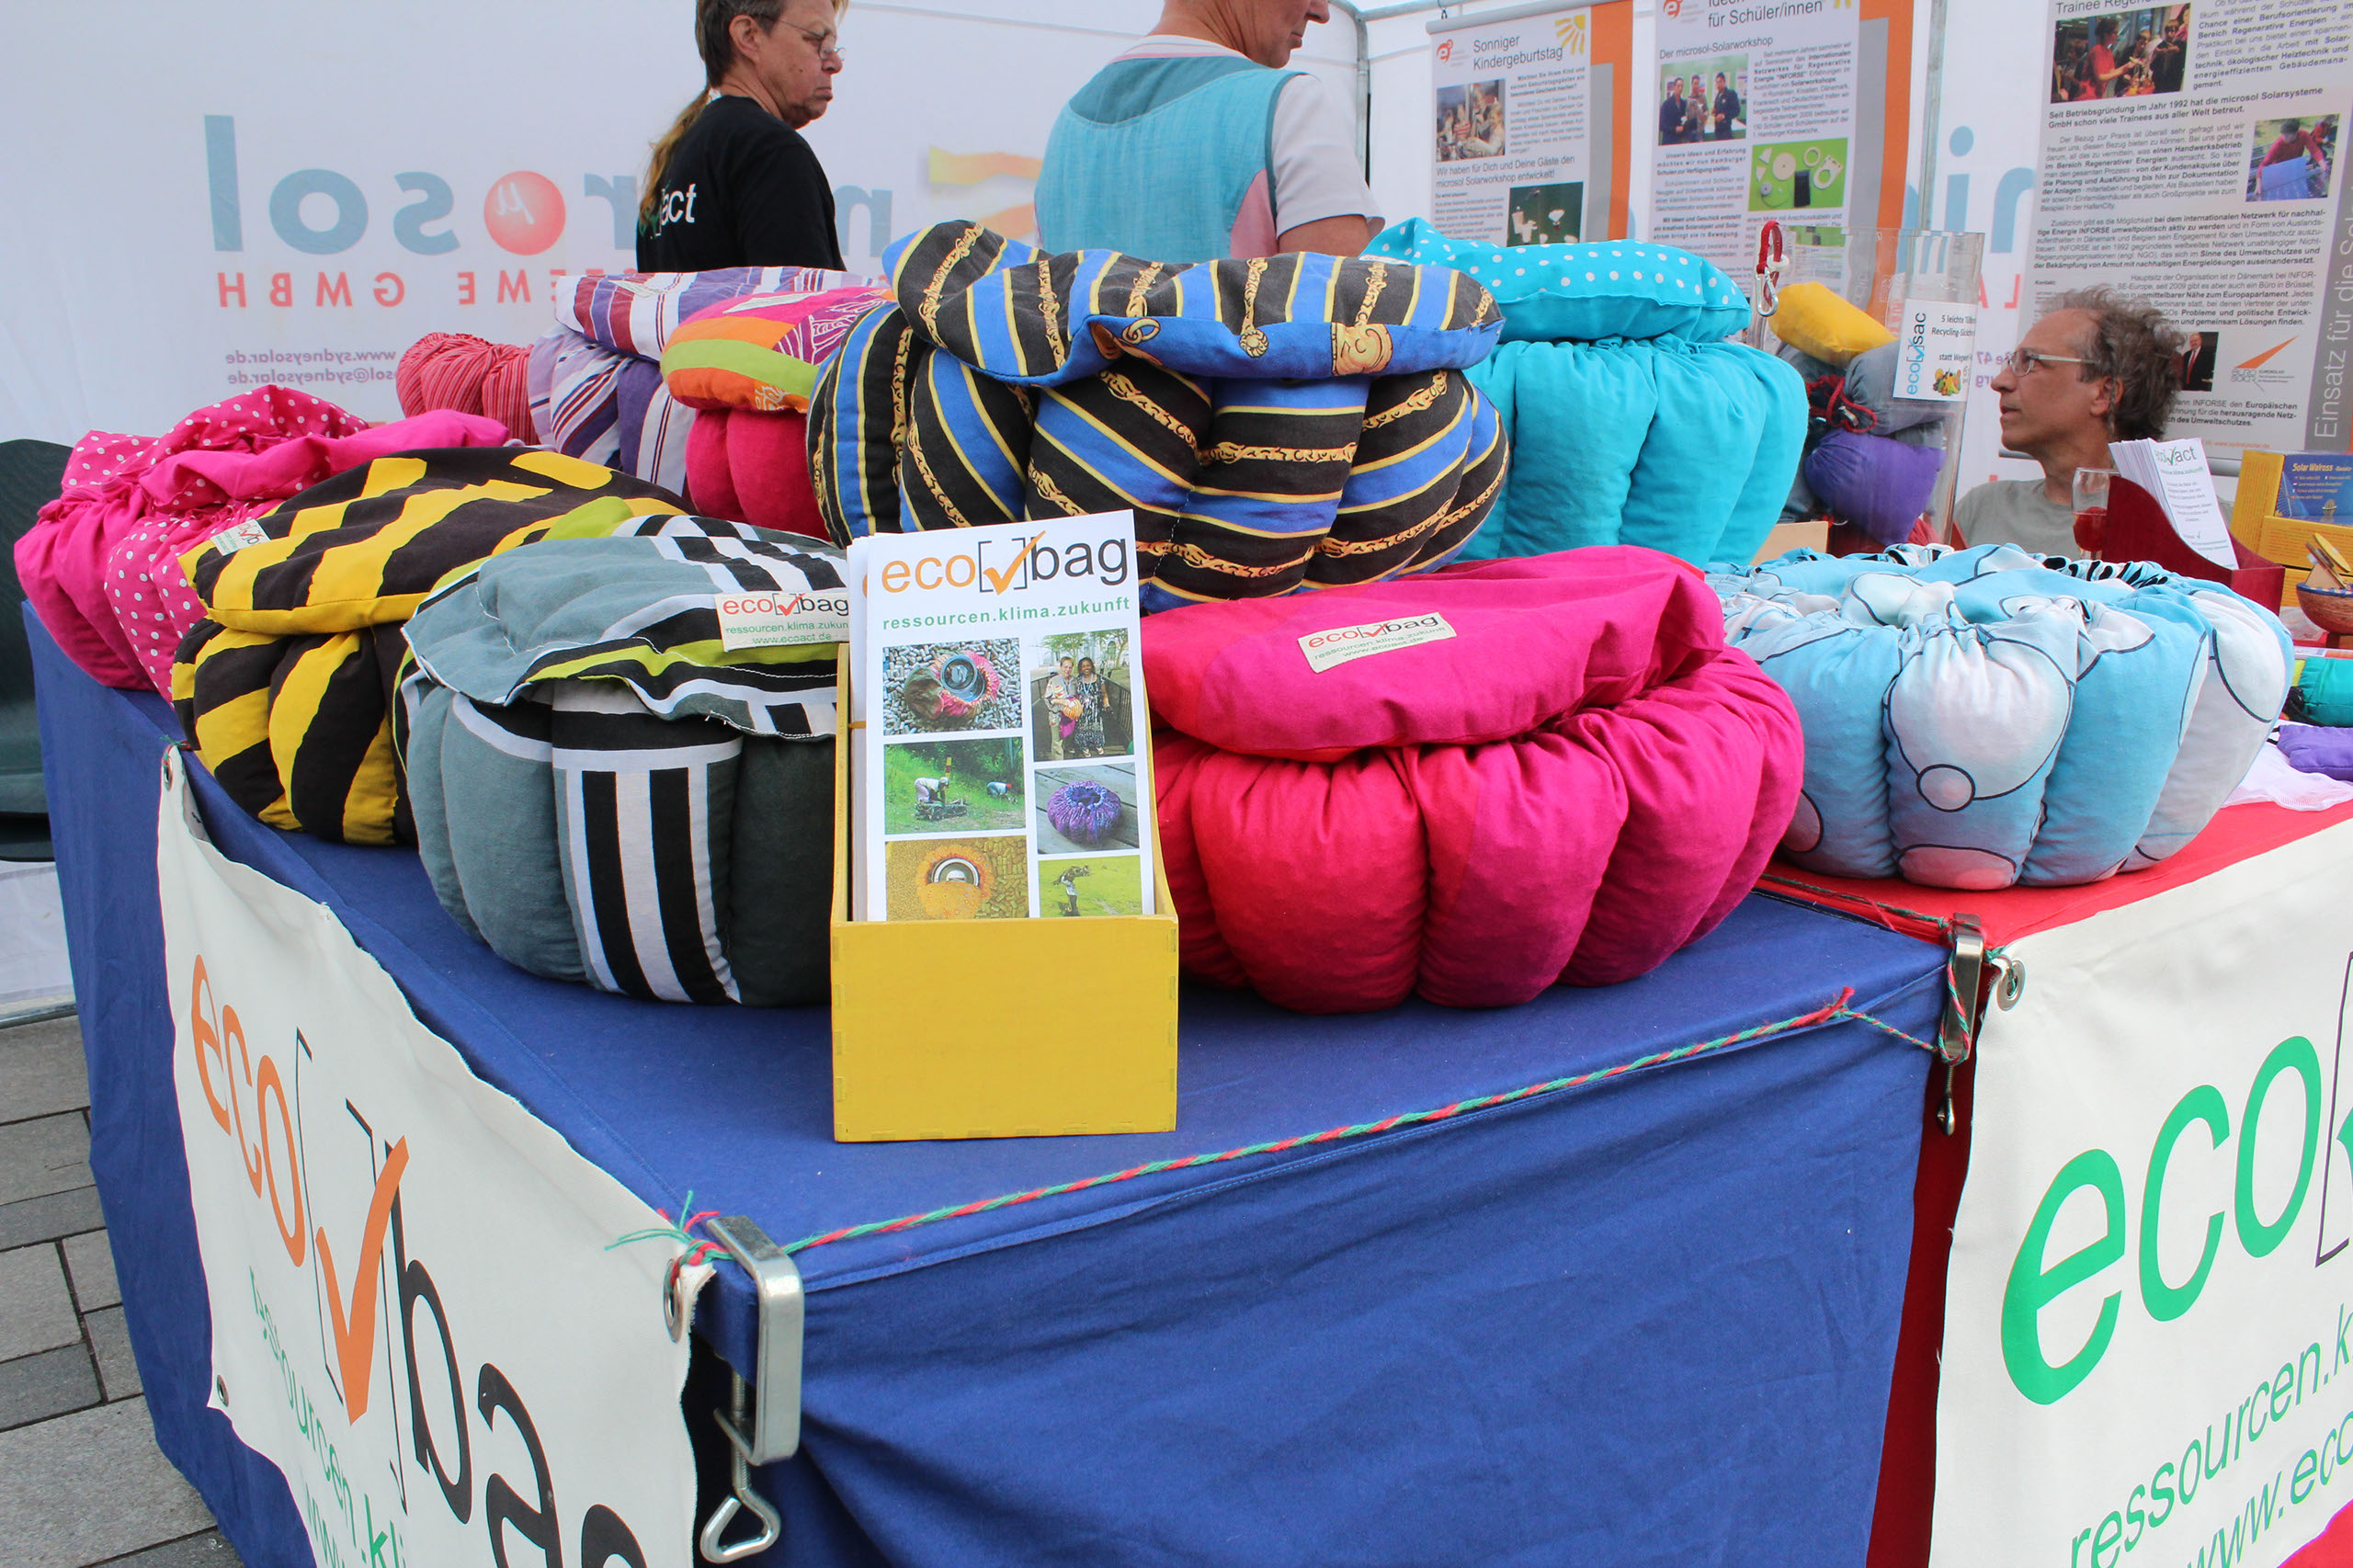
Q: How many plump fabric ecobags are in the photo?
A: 10